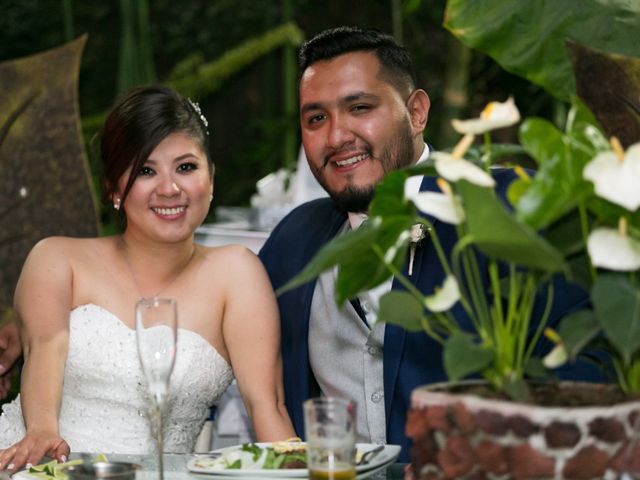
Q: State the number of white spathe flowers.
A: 7